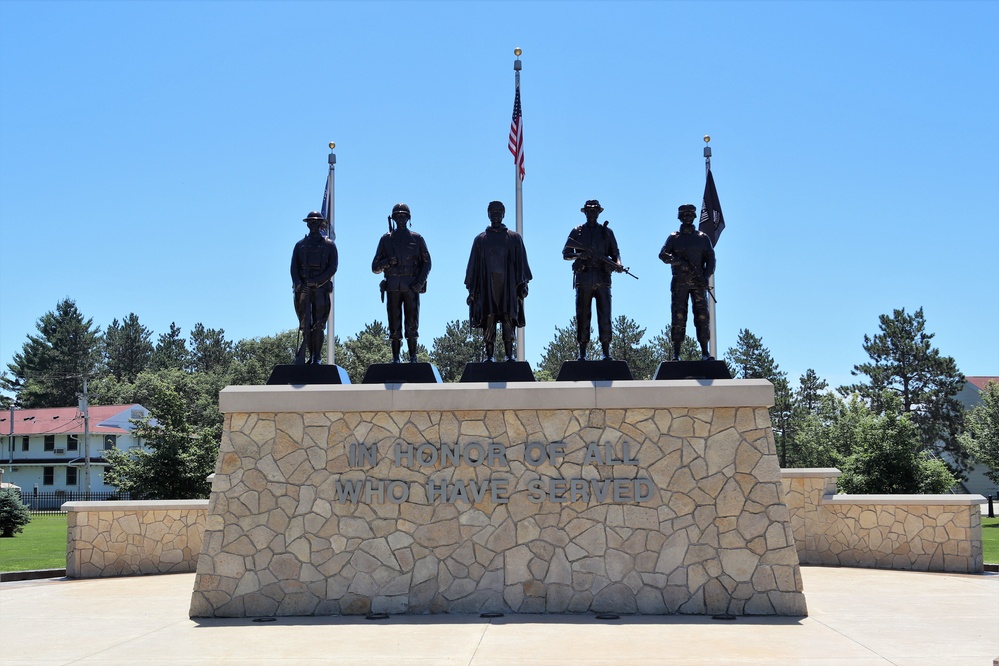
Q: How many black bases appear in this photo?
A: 5